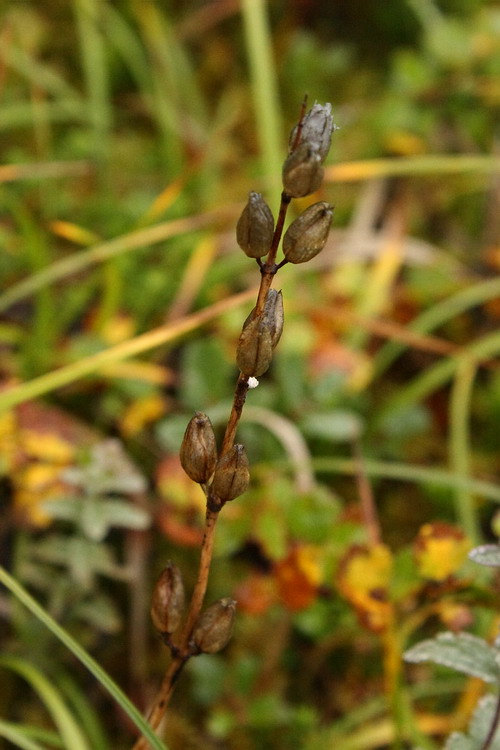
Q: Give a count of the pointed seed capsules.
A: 10